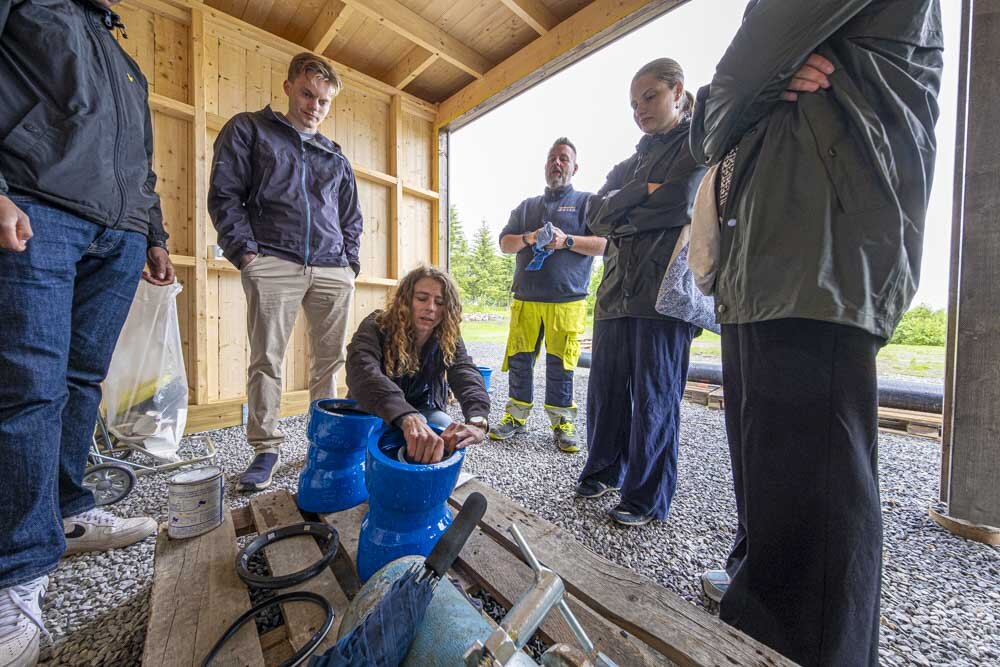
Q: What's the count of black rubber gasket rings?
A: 2